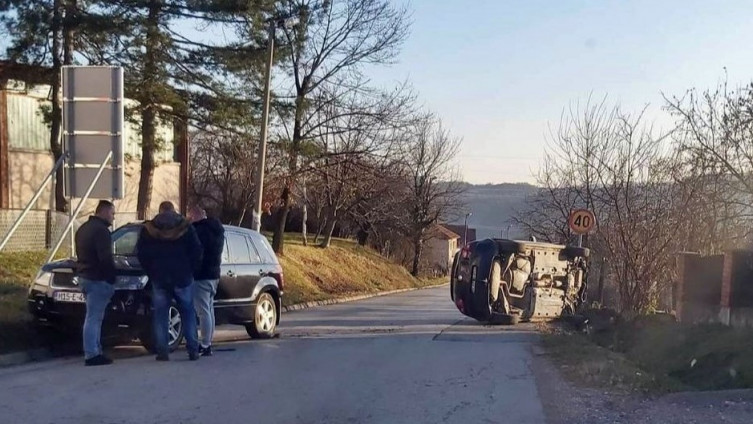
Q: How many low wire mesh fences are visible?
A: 1